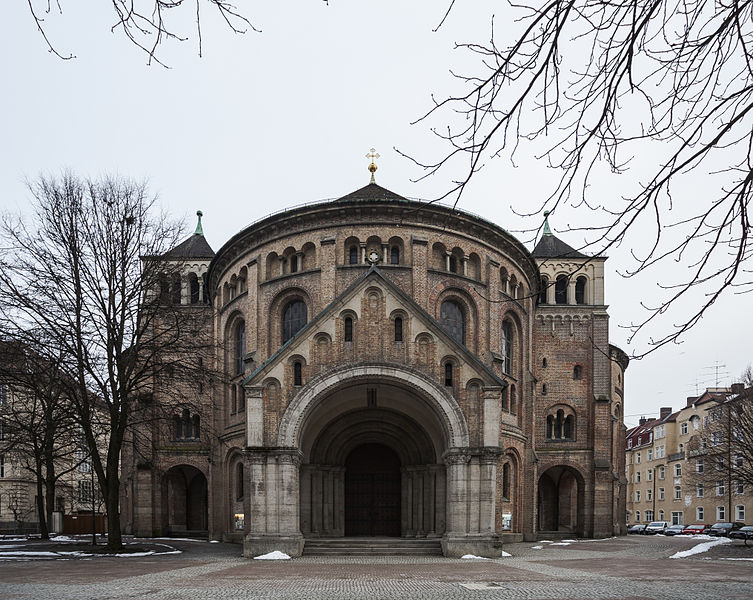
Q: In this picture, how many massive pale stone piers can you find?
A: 2